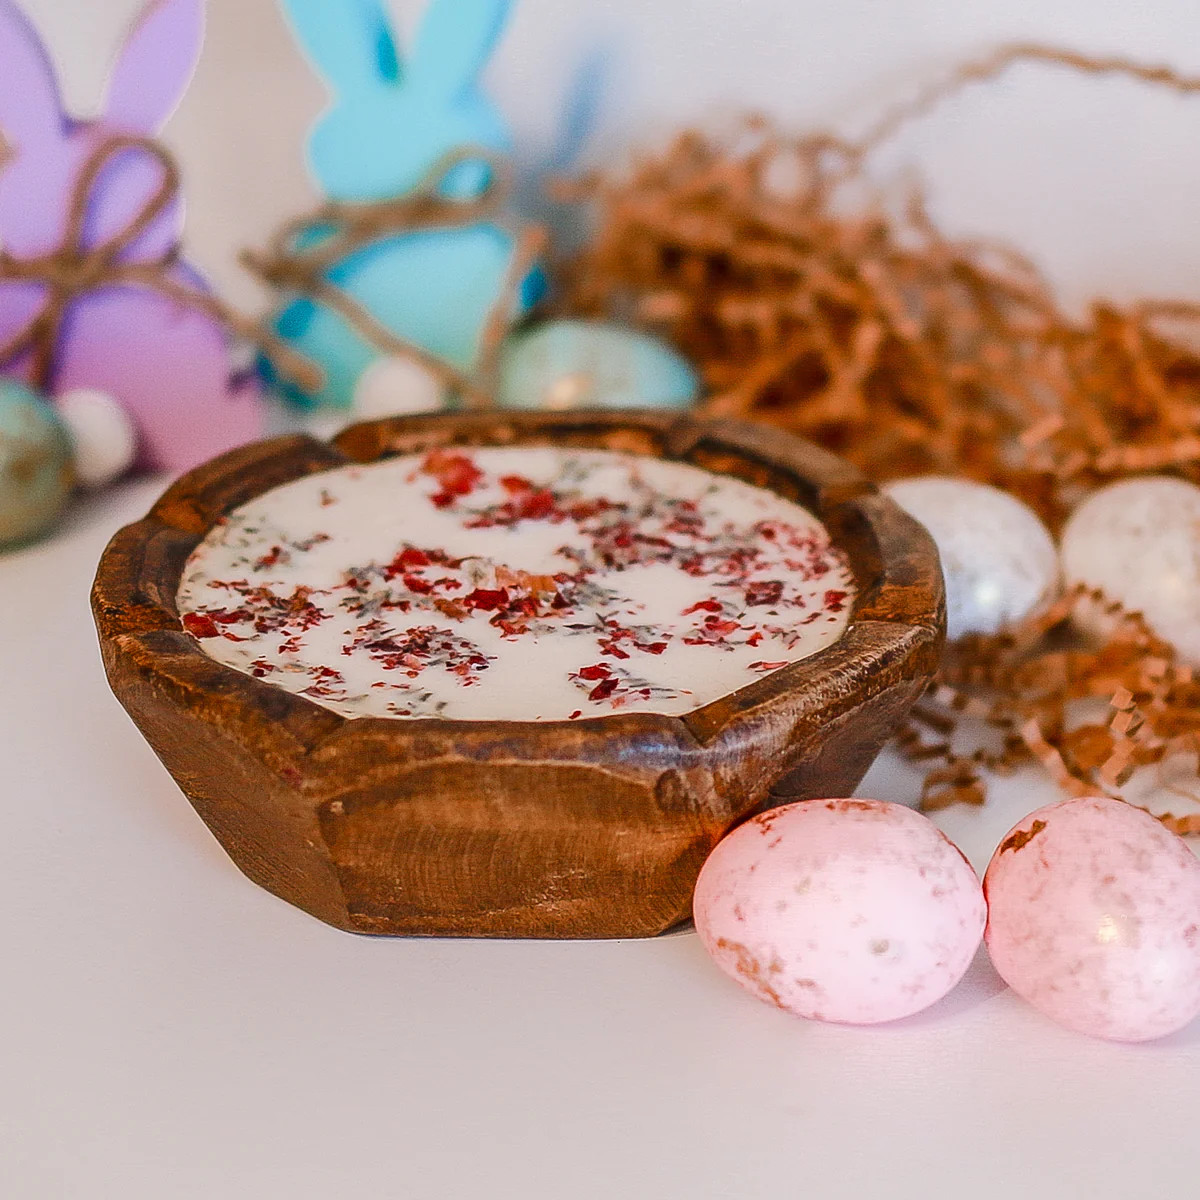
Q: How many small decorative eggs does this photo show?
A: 6